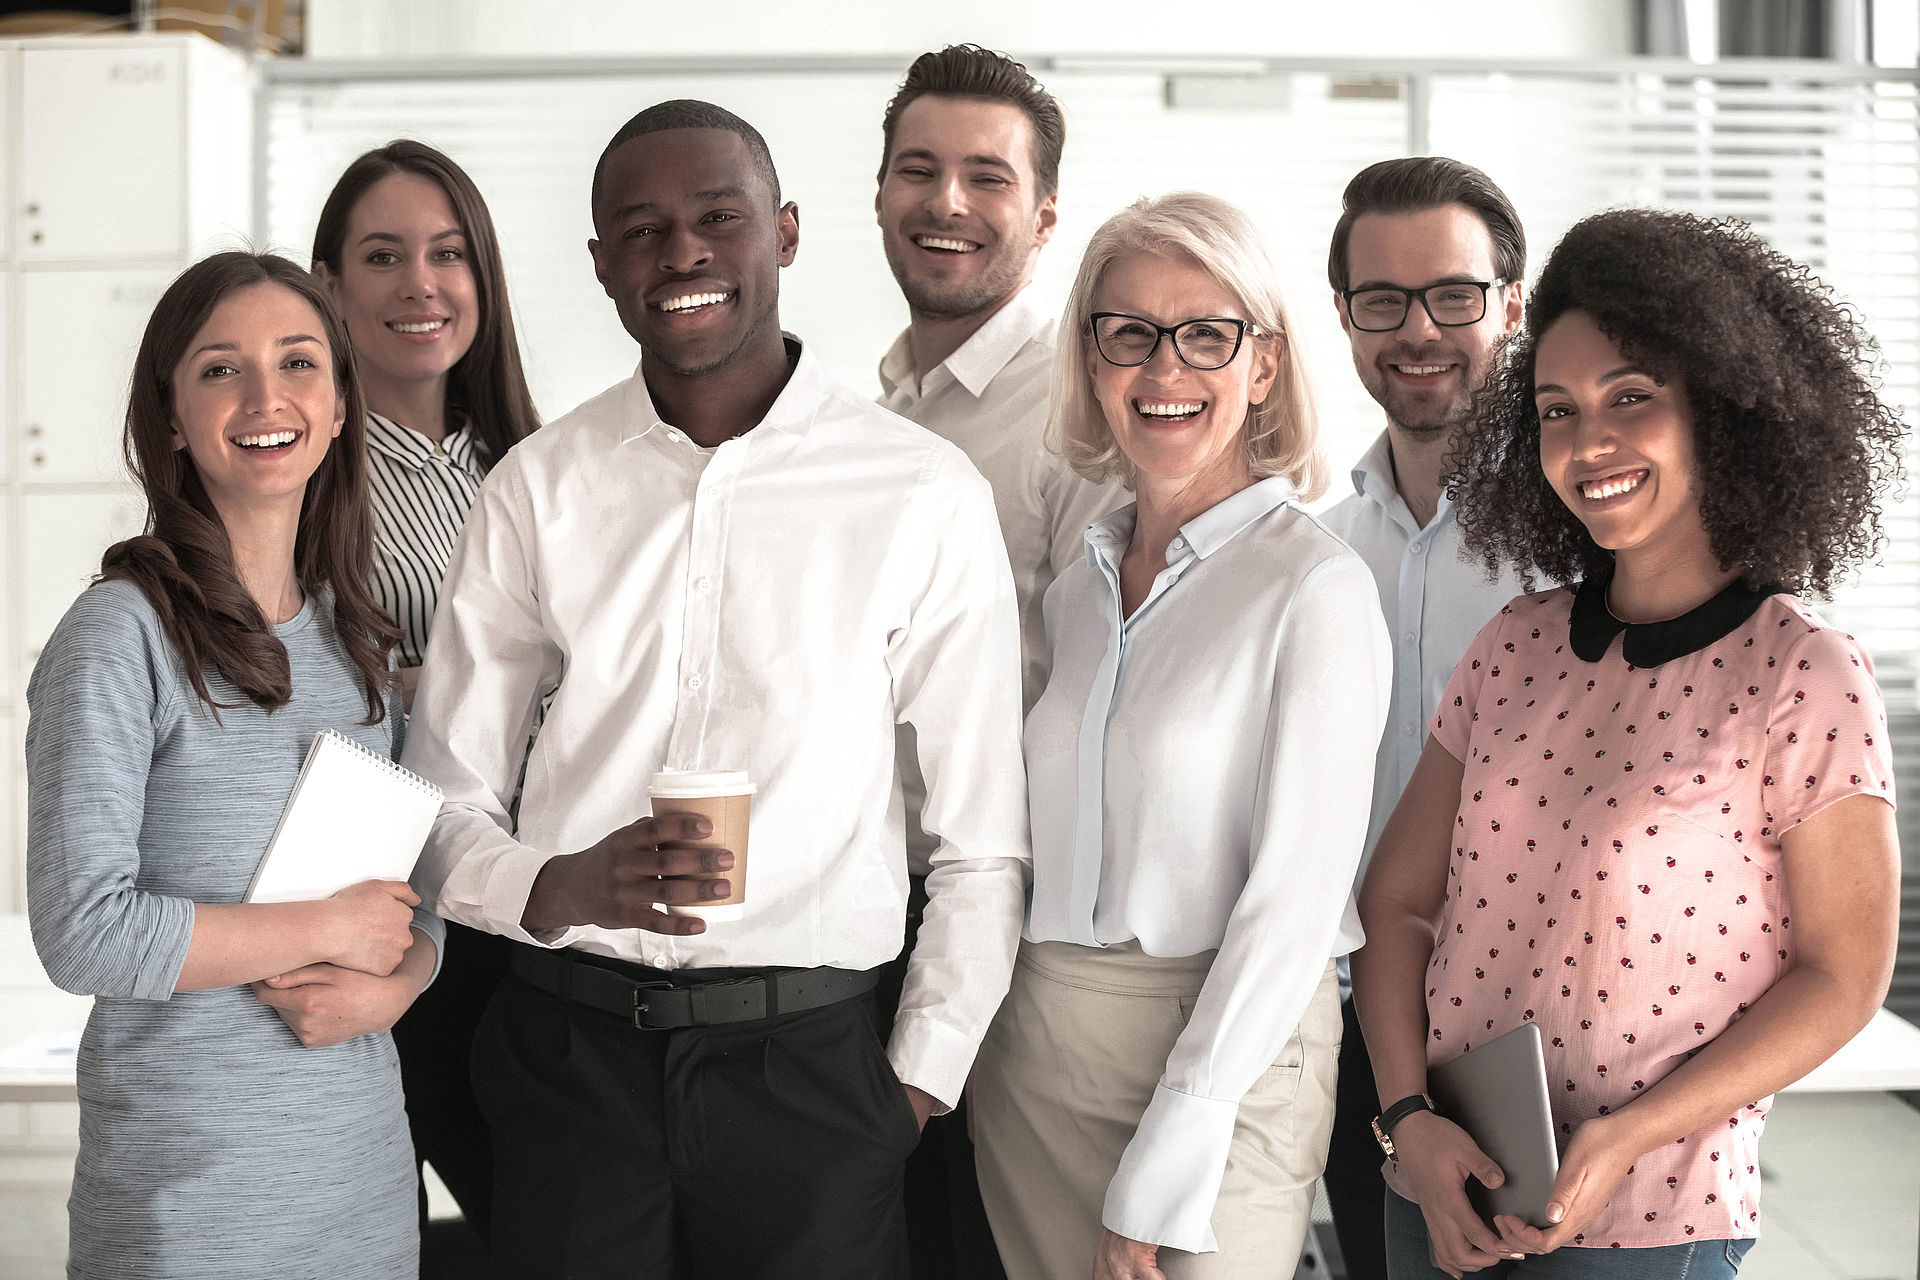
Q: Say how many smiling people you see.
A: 7